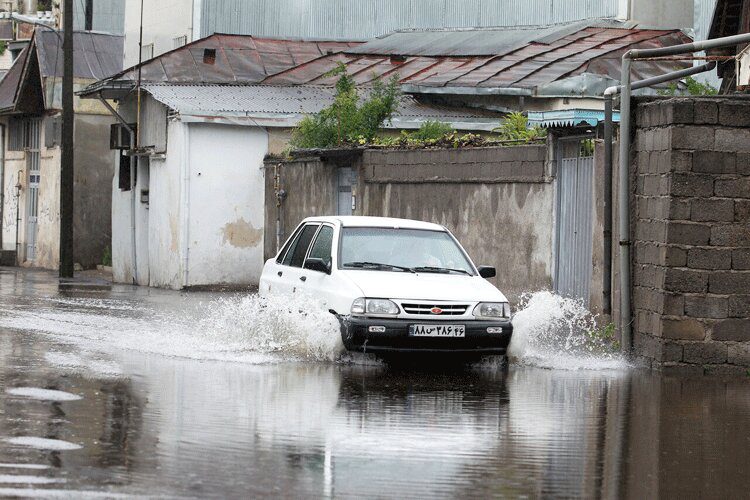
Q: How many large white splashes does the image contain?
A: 2